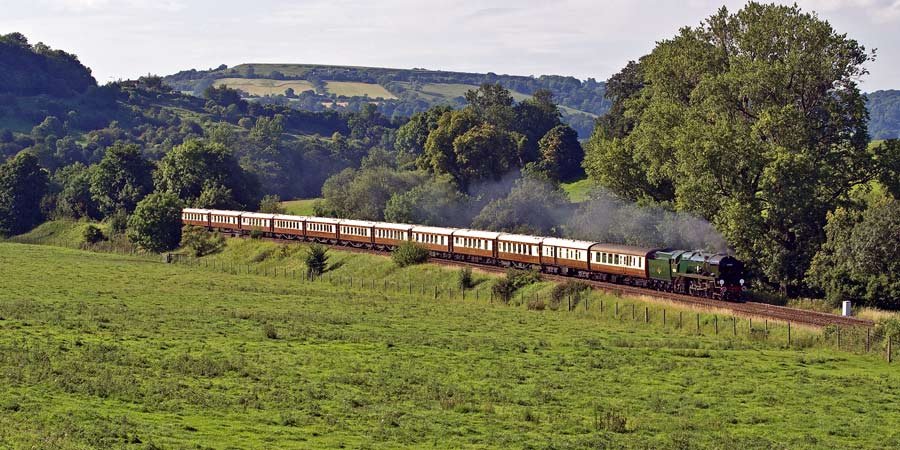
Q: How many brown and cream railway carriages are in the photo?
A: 12